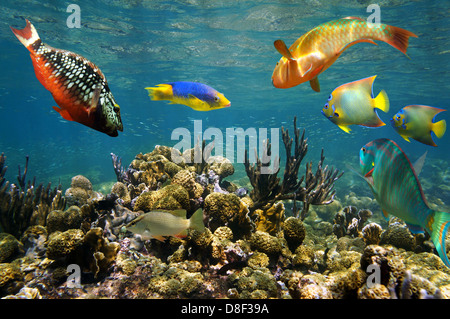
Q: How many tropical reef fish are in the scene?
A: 7